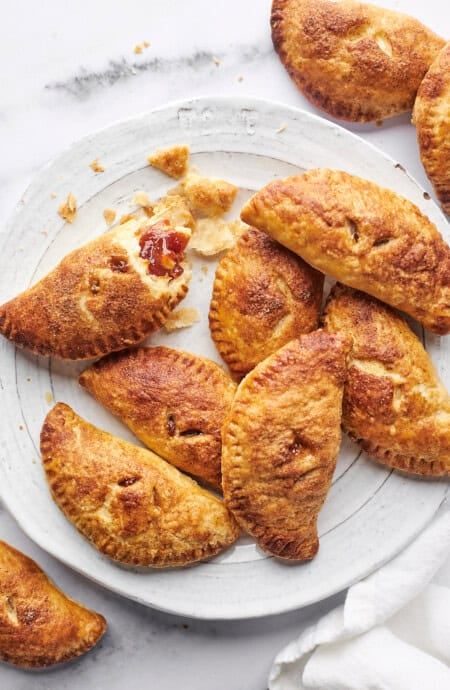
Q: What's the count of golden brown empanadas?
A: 10